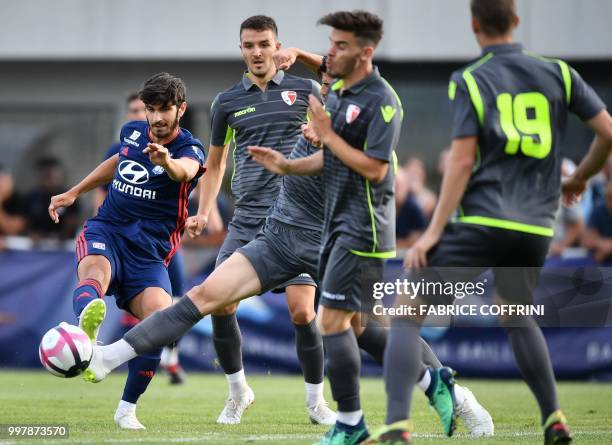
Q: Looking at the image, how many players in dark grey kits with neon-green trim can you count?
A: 4